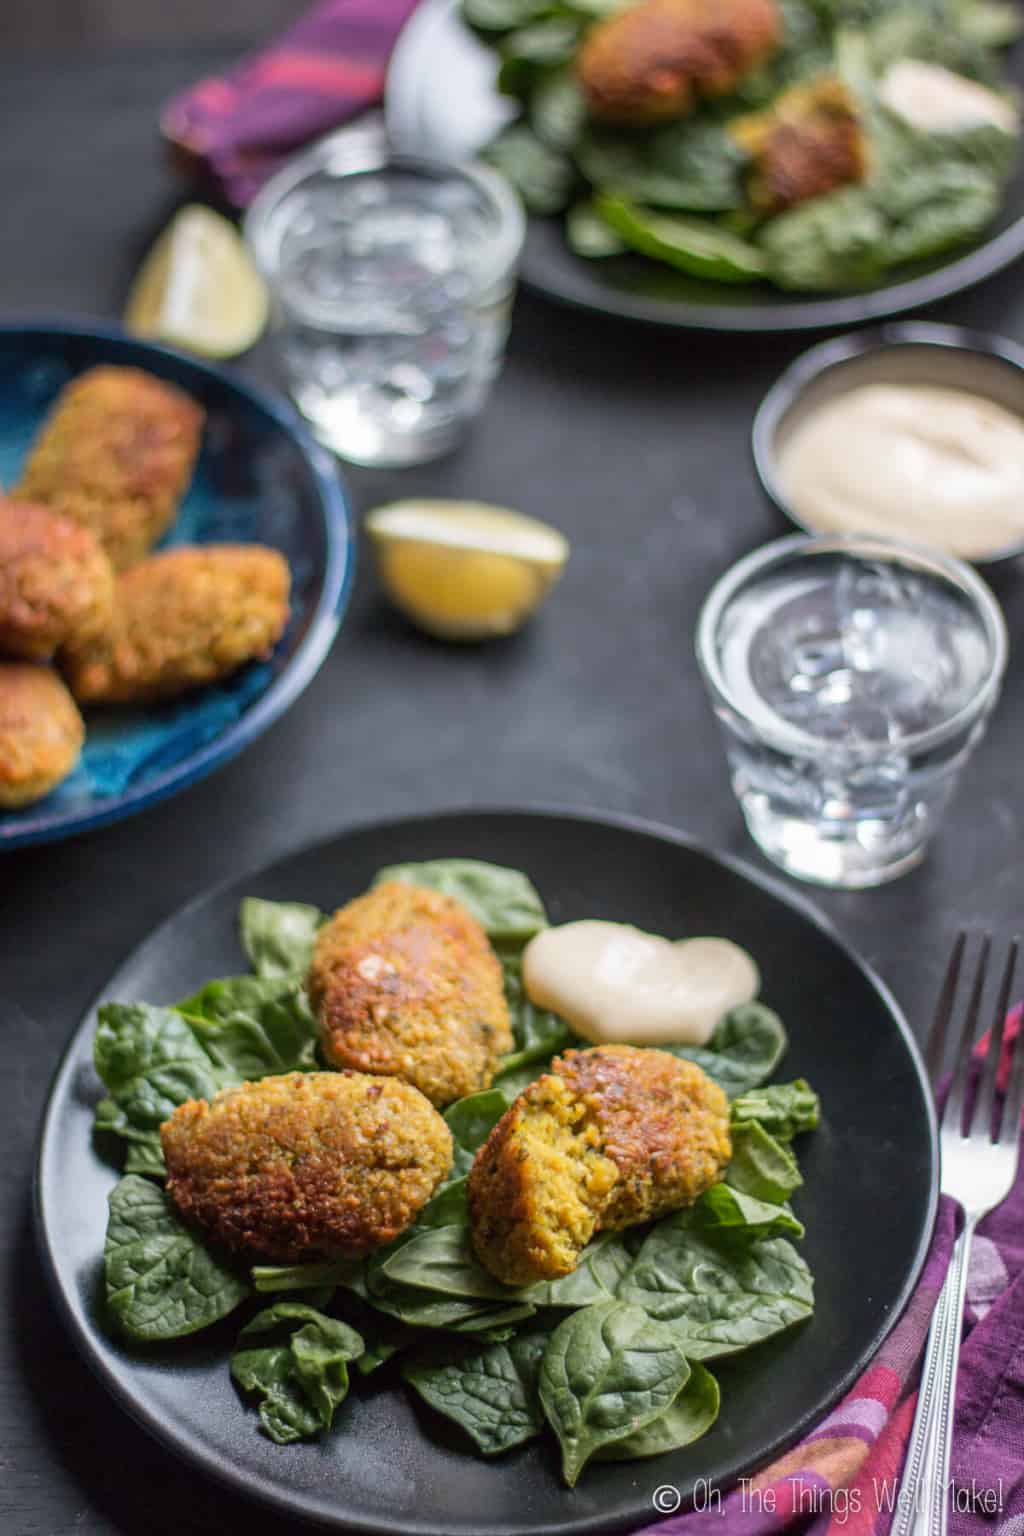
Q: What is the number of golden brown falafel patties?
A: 9